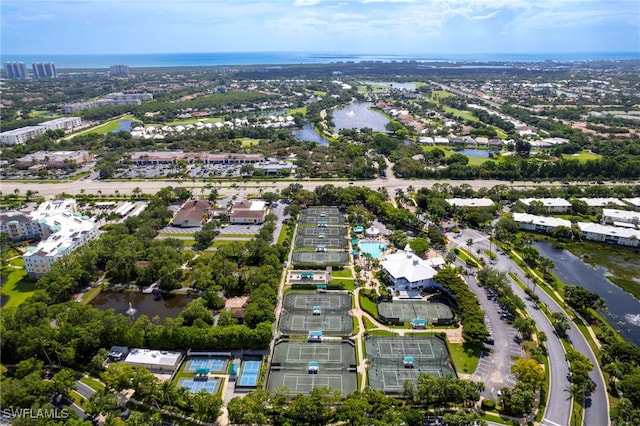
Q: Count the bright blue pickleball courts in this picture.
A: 3